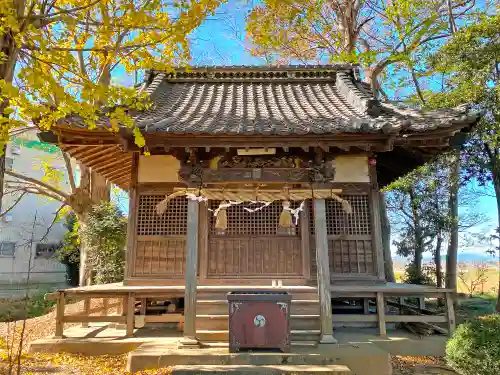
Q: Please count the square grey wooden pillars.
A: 2